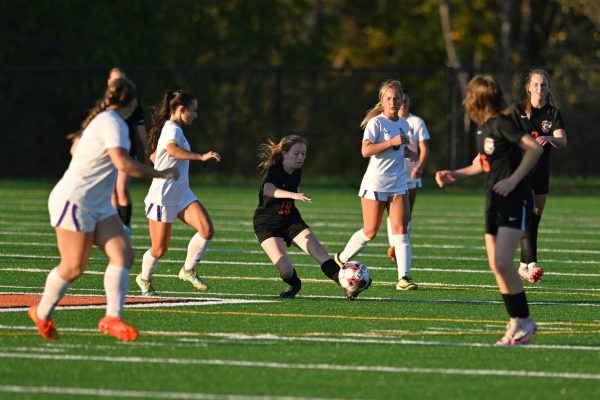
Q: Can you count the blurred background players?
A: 2